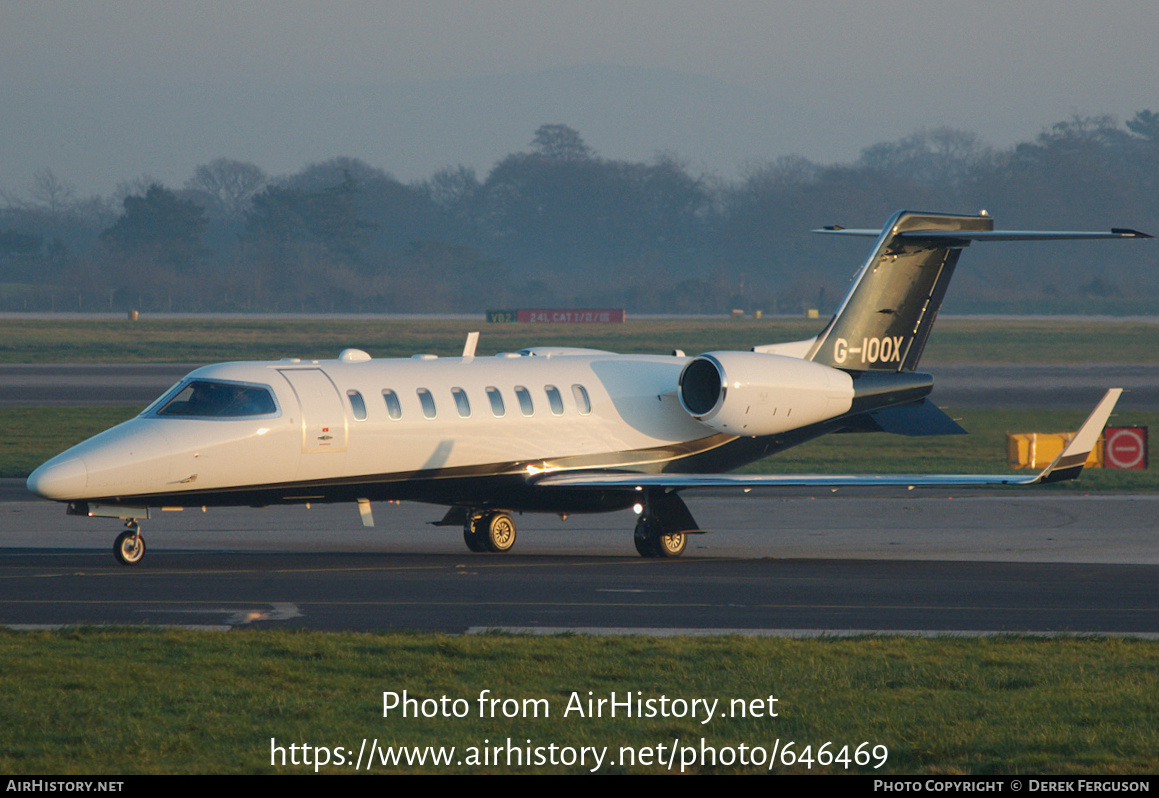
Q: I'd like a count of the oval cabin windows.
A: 8